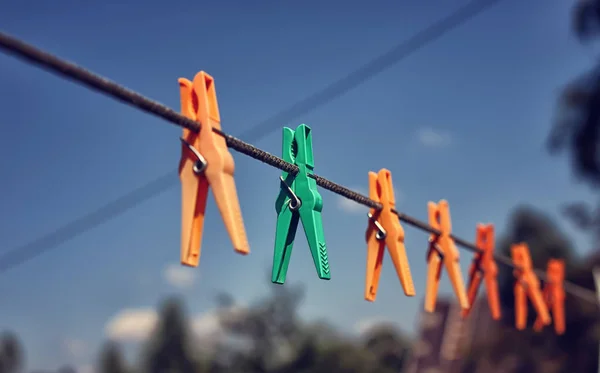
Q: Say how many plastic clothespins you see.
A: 7